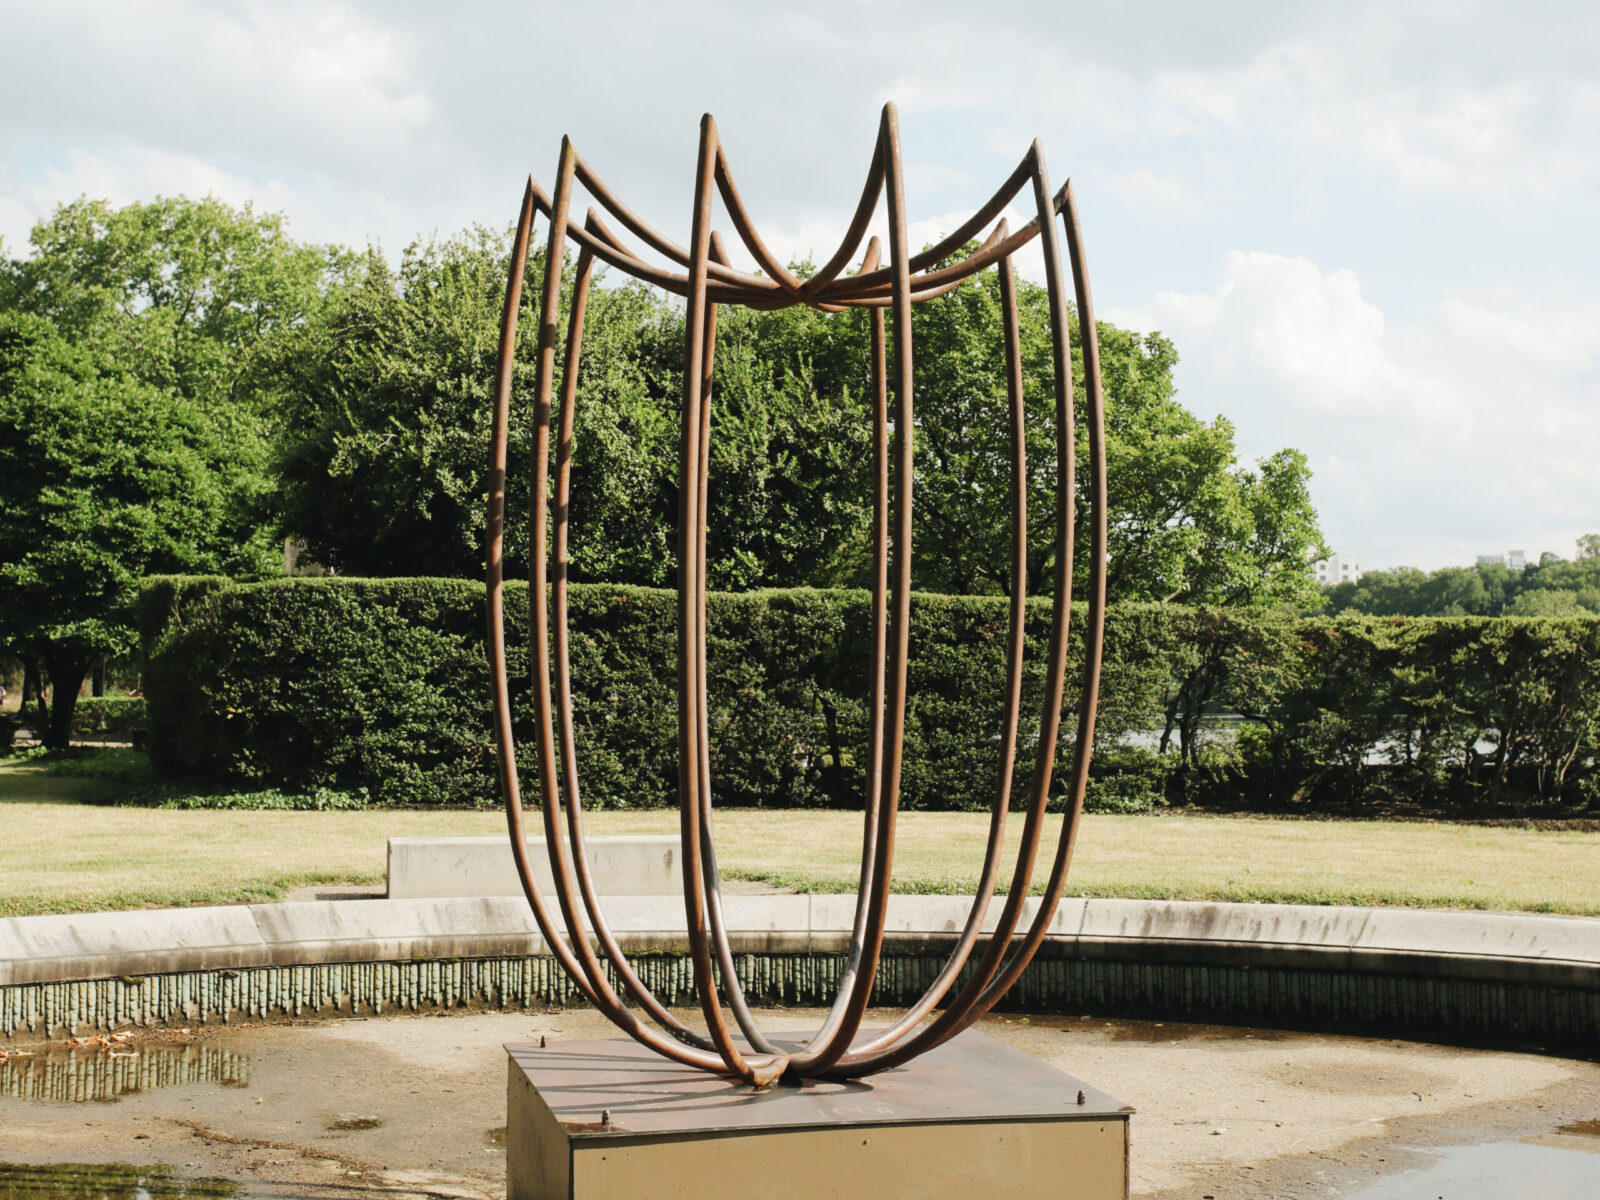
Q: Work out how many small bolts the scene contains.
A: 3